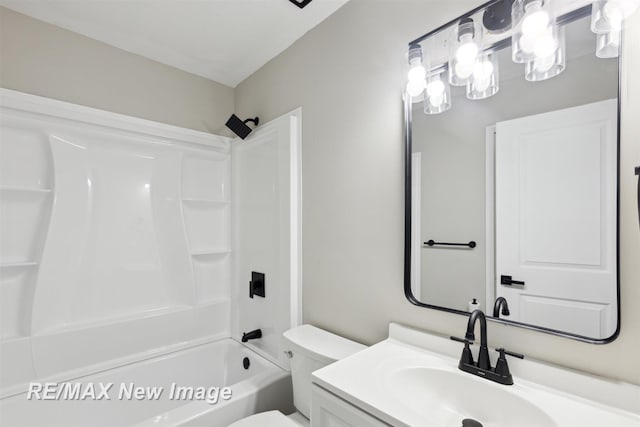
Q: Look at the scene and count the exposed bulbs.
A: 4